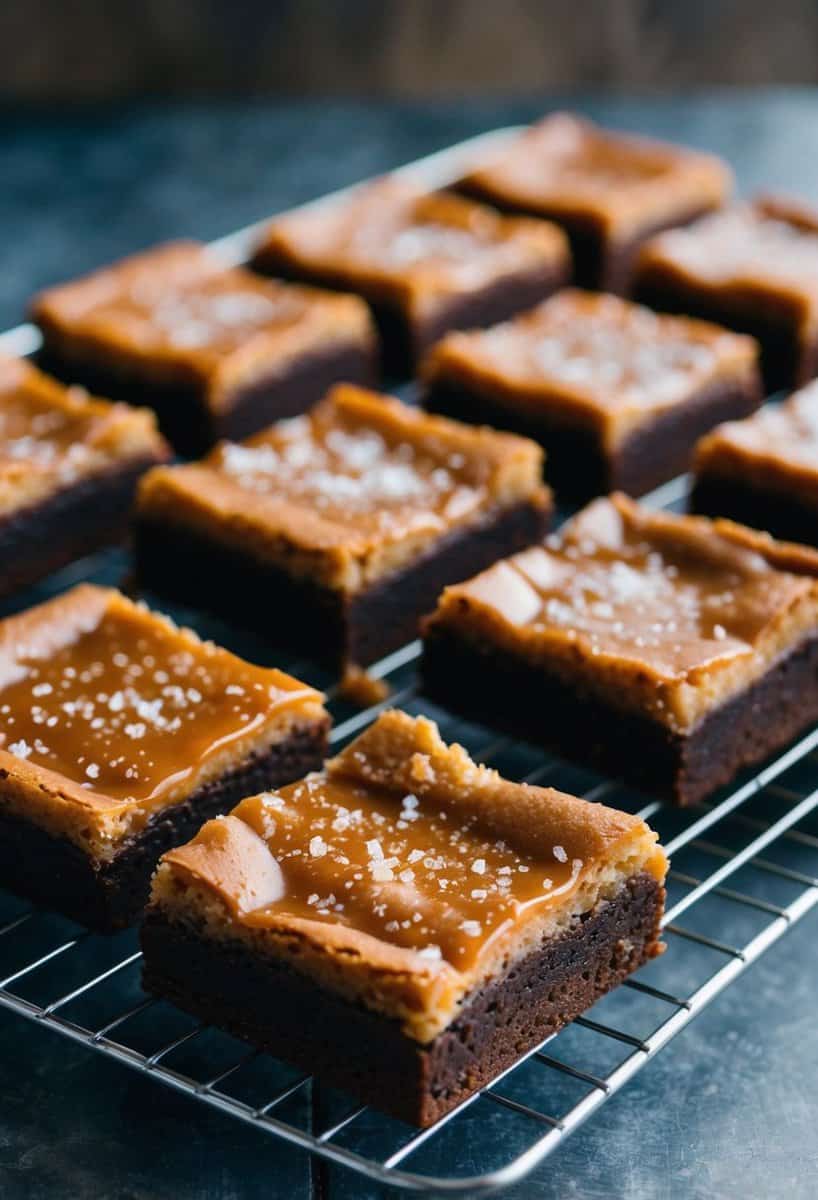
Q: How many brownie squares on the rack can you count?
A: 11